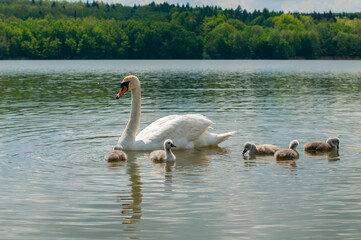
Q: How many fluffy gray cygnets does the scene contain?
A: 5